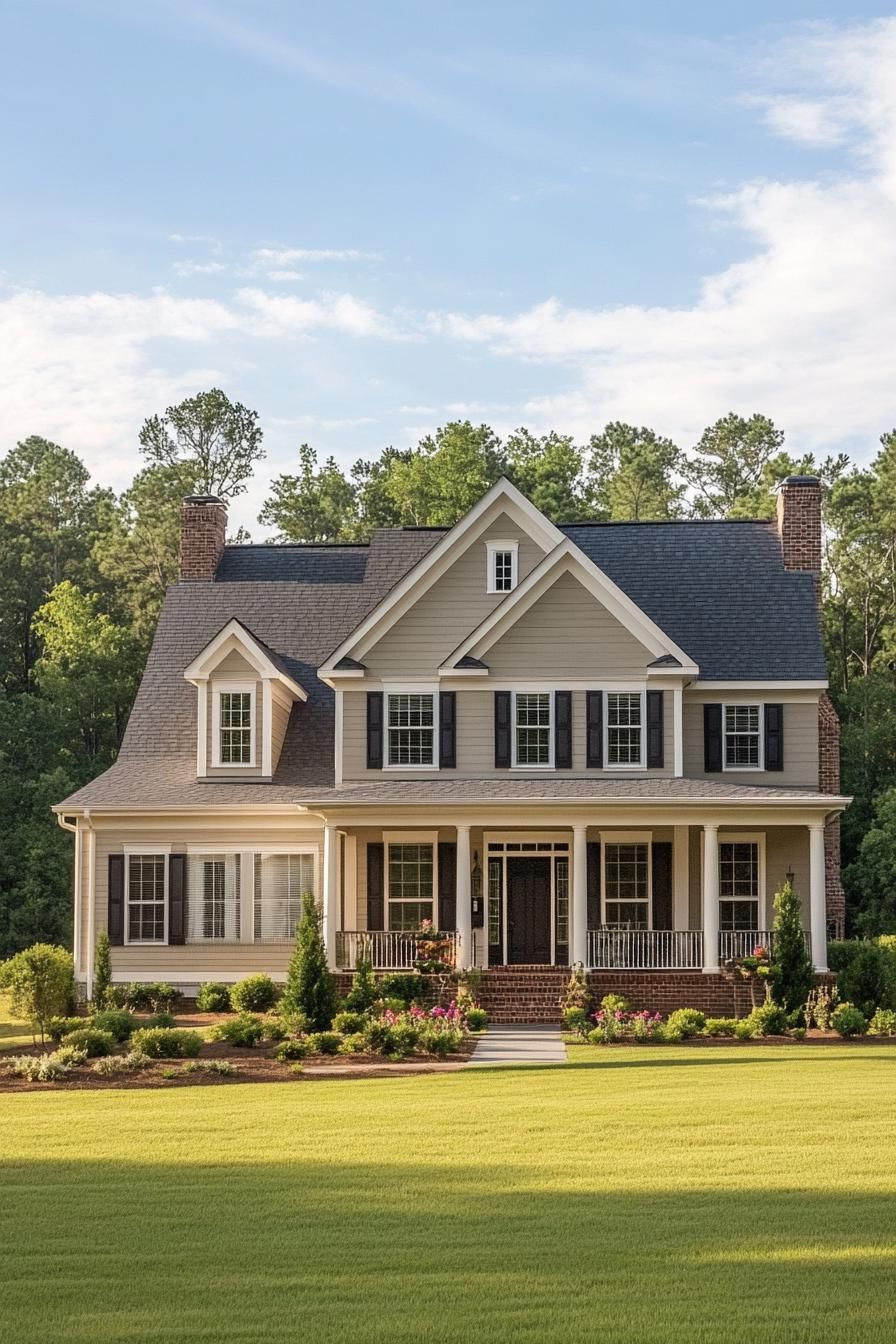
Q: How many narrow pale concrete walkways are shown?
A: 1